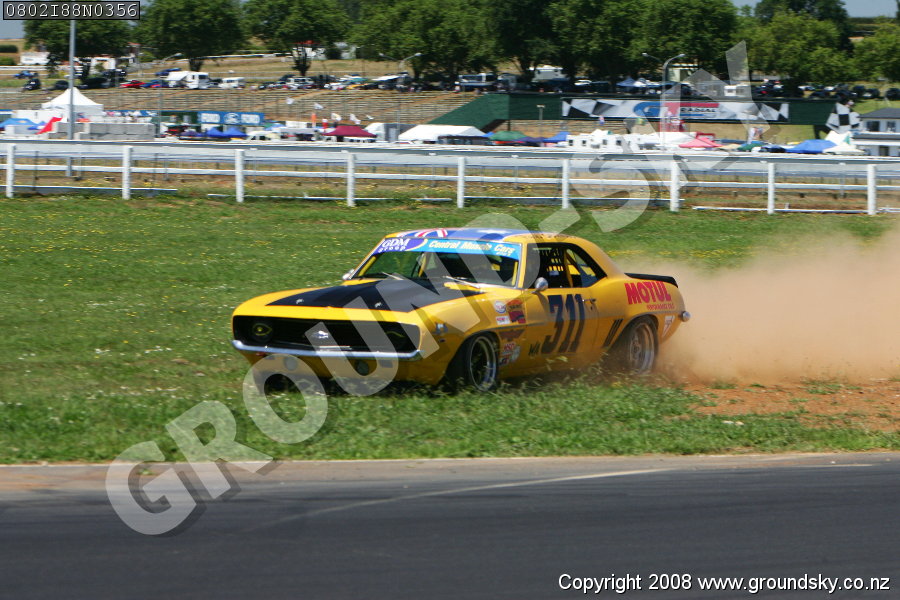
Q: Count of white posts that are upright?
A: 9